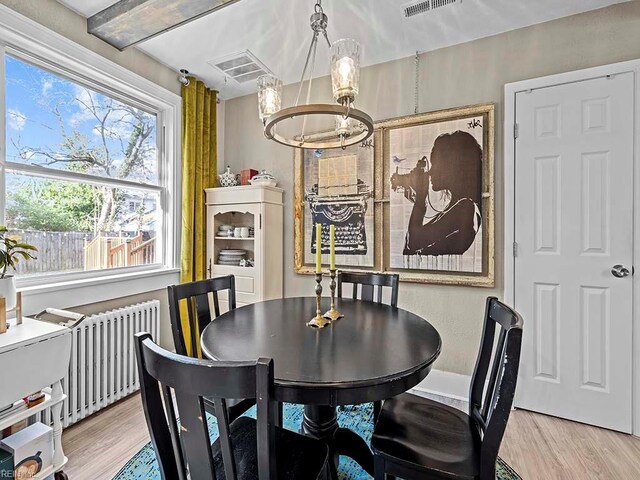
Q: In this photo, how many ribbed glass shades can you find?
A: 3